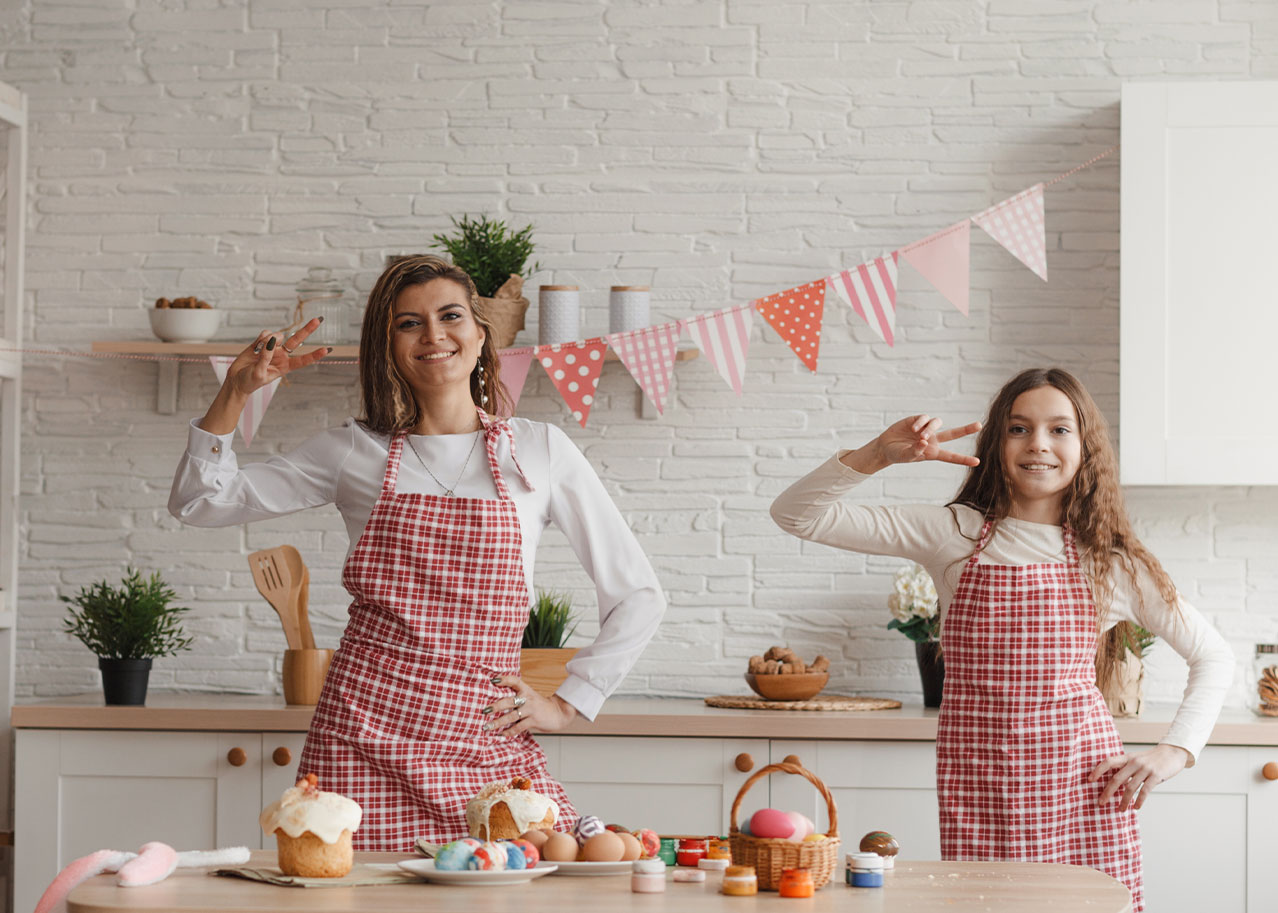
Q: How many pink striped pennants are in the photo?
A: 3